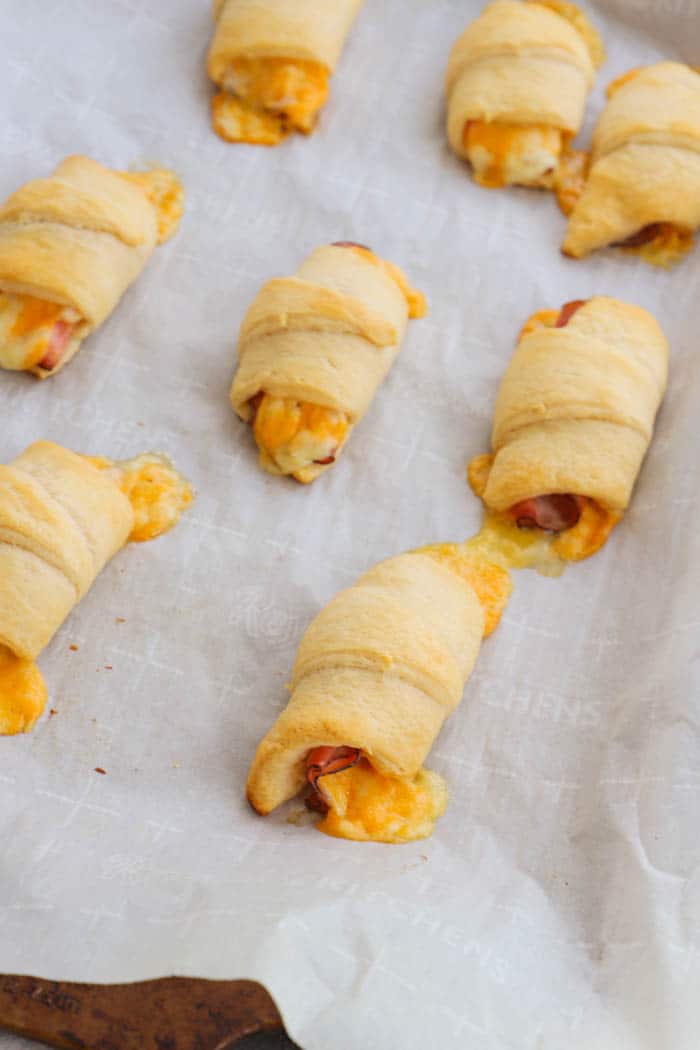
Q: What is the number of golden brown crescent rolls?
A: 8